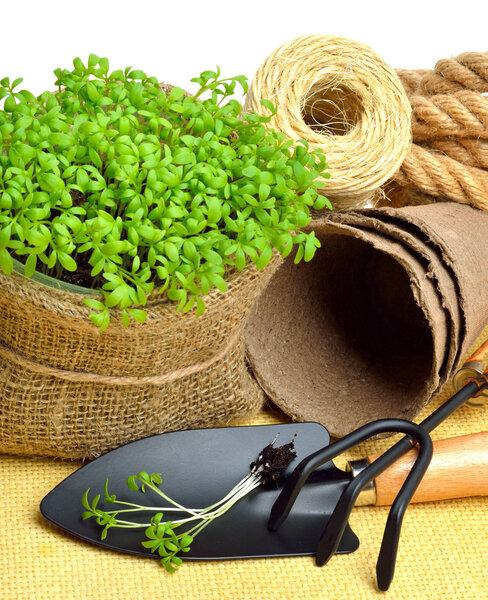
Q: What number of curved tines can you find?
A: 3